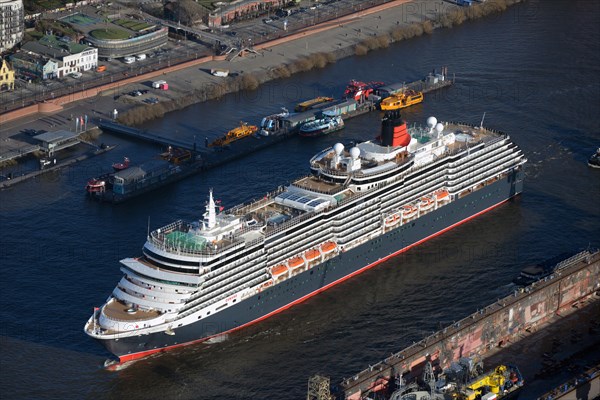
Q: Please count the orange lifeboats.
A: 8